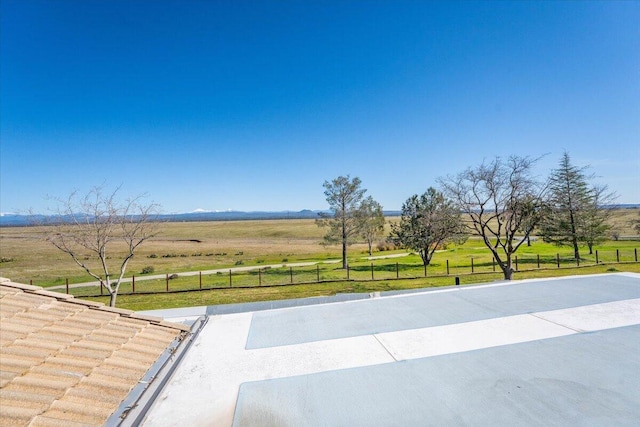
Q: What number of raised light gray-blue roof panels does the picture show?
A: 2